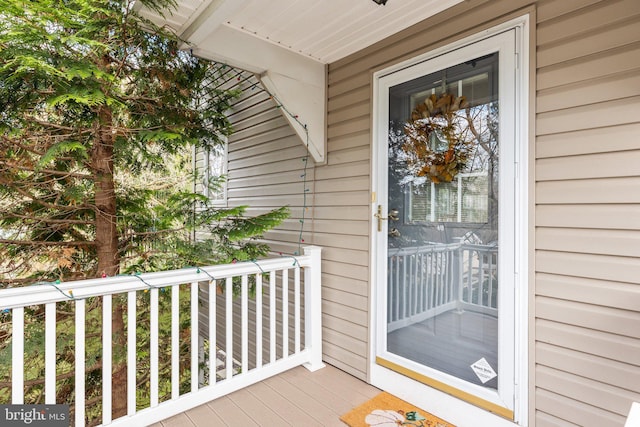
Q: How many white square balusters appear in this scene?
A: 15